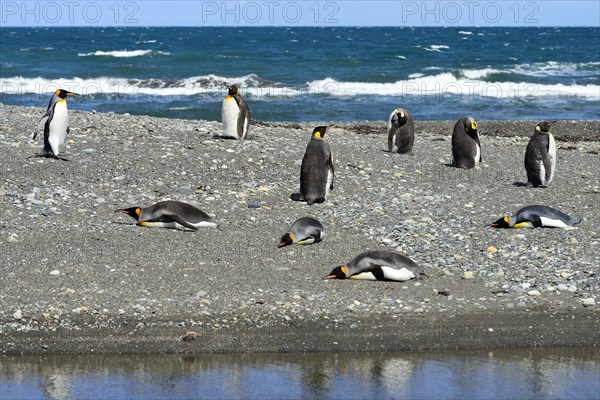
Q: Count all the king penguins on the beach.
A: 10